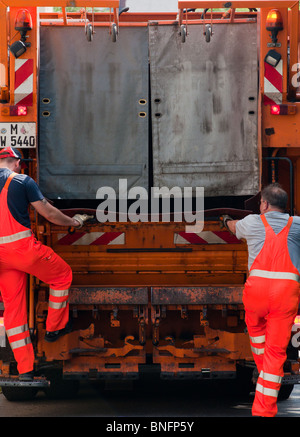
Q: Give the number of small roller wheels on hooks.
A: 4